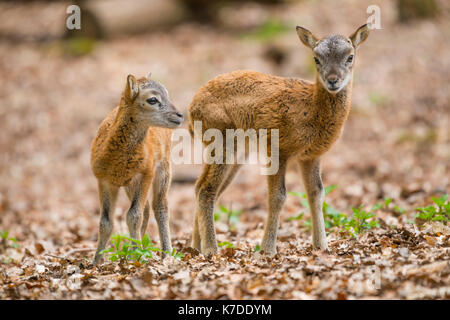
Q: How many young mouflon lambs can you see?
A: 2